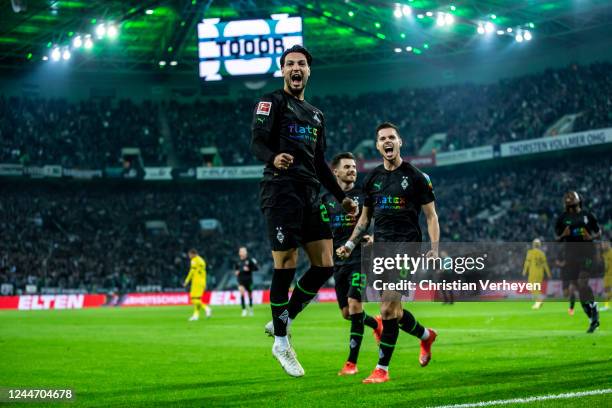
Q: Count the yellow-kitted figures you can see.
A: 3